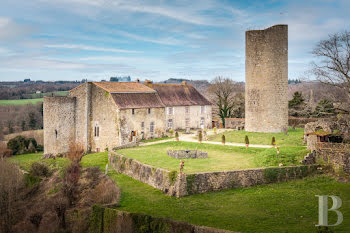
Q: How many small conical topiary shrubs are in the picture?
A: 5